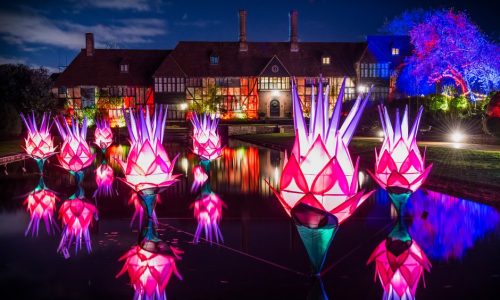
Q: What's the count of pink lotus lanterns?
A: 7